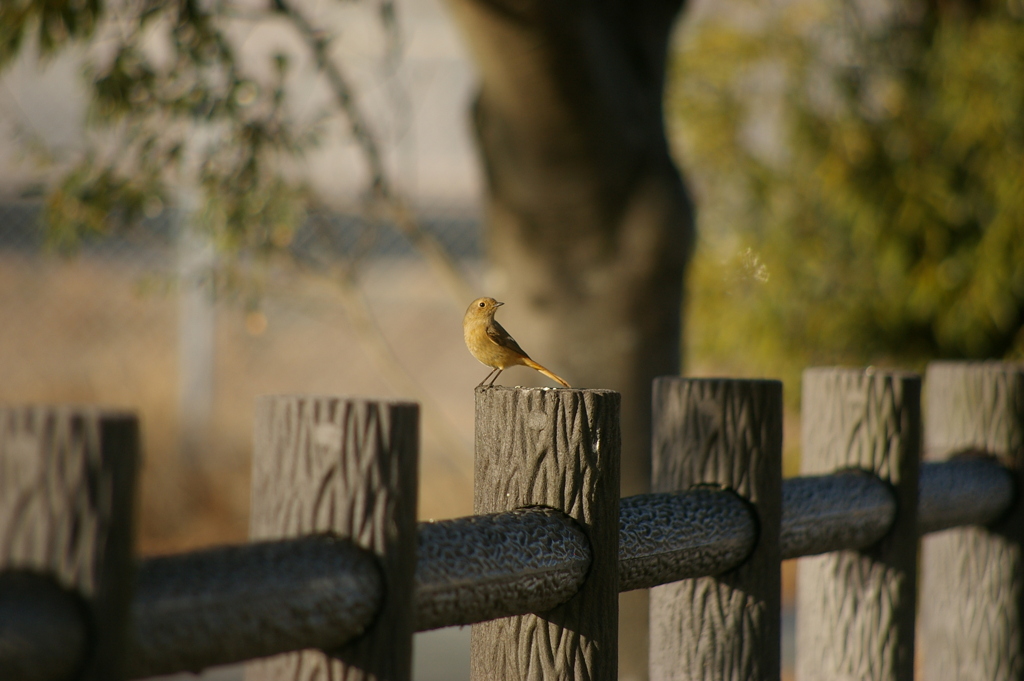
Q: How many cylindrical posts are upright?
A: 6